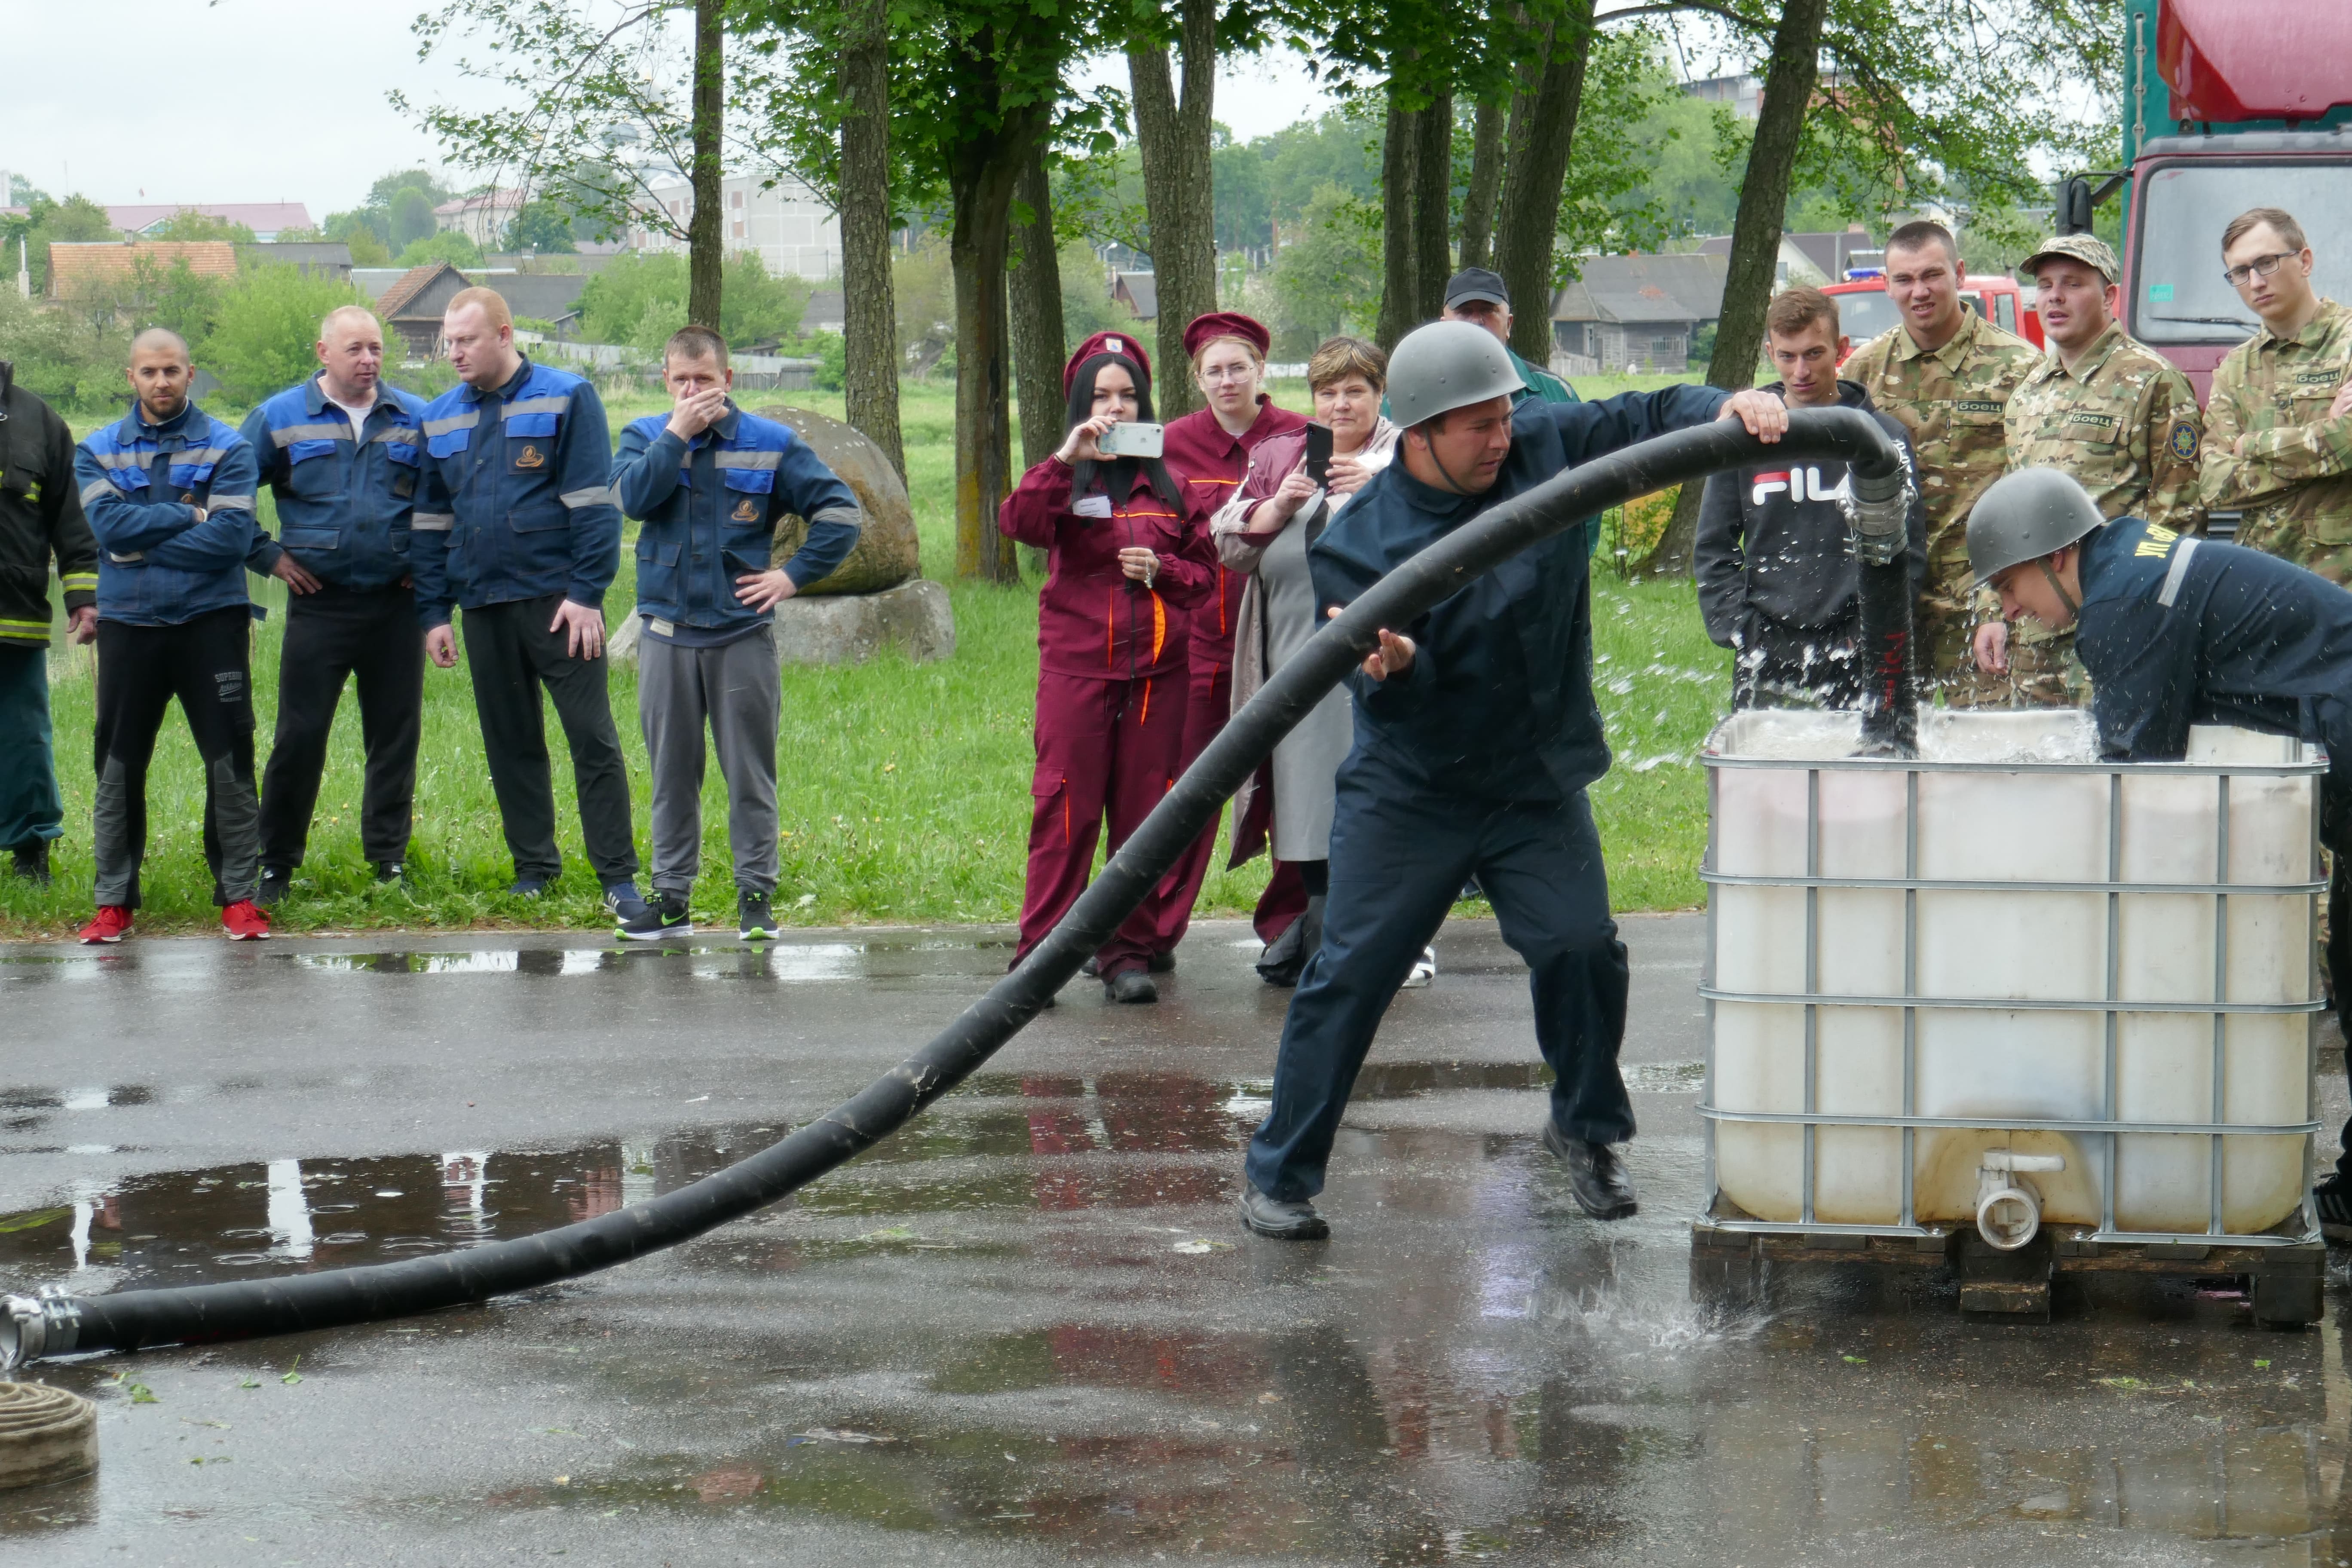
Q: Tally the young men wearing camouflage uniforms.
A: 3